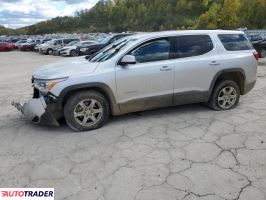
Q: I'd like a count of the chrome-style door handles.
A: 2